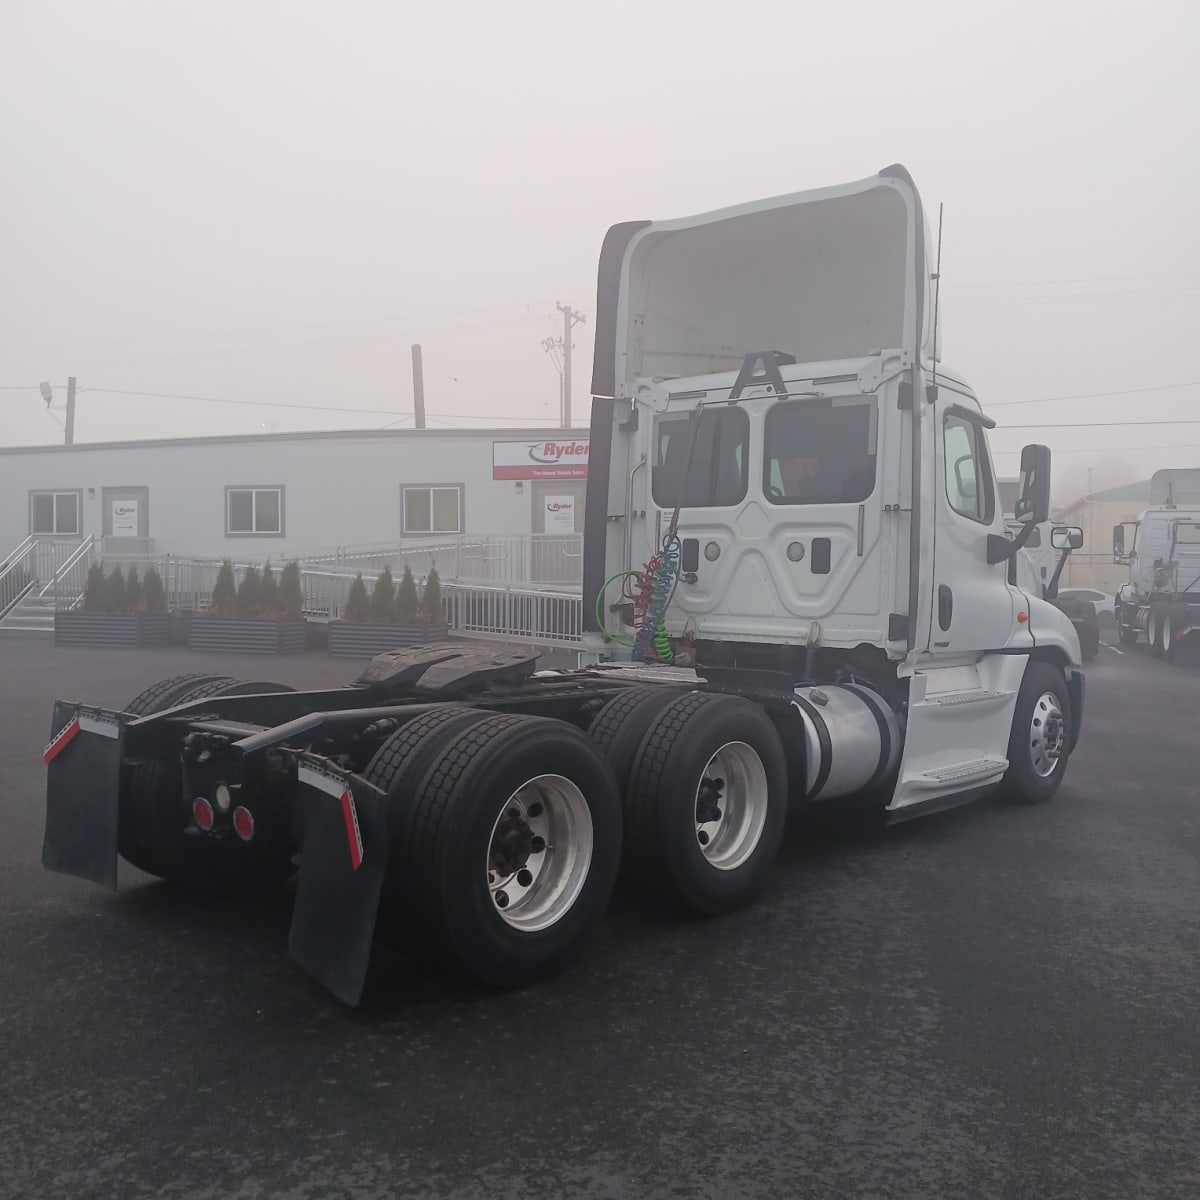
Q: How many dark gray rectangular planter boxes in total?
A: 3